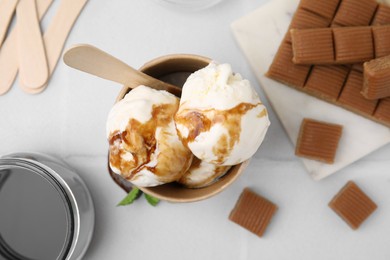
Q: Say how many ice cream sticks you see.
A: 5